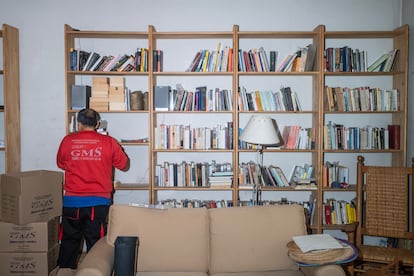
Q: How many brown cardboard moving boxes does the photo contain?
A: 3